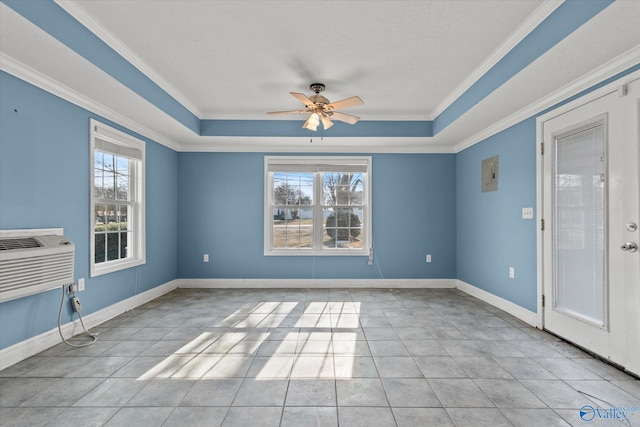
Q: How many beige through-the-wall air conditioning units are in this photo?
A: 1